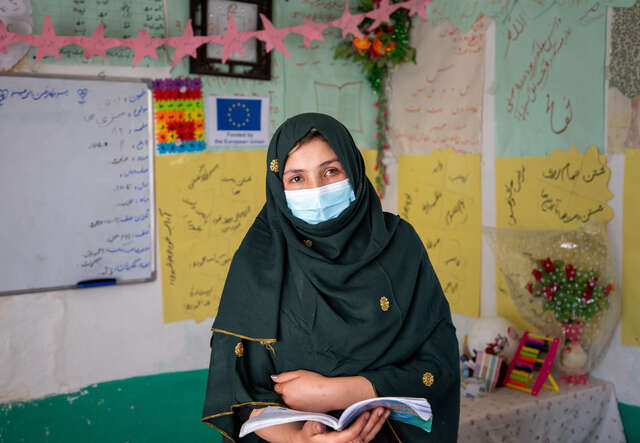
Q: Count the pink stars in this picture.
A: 11